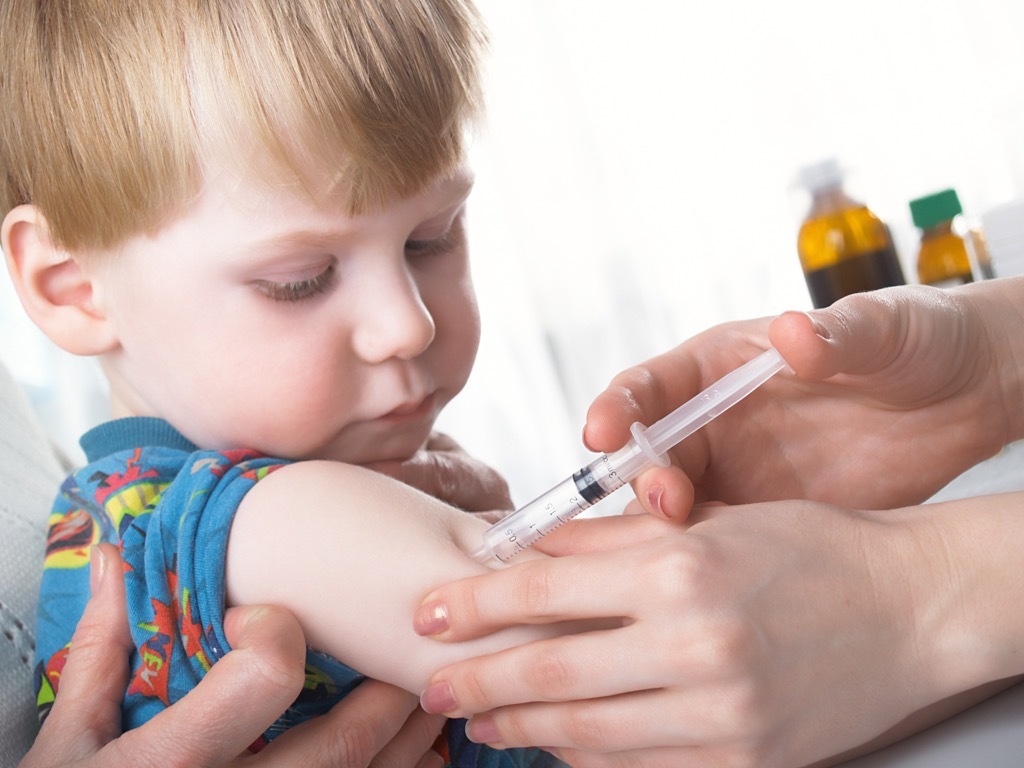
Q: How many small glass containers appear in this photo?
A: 2